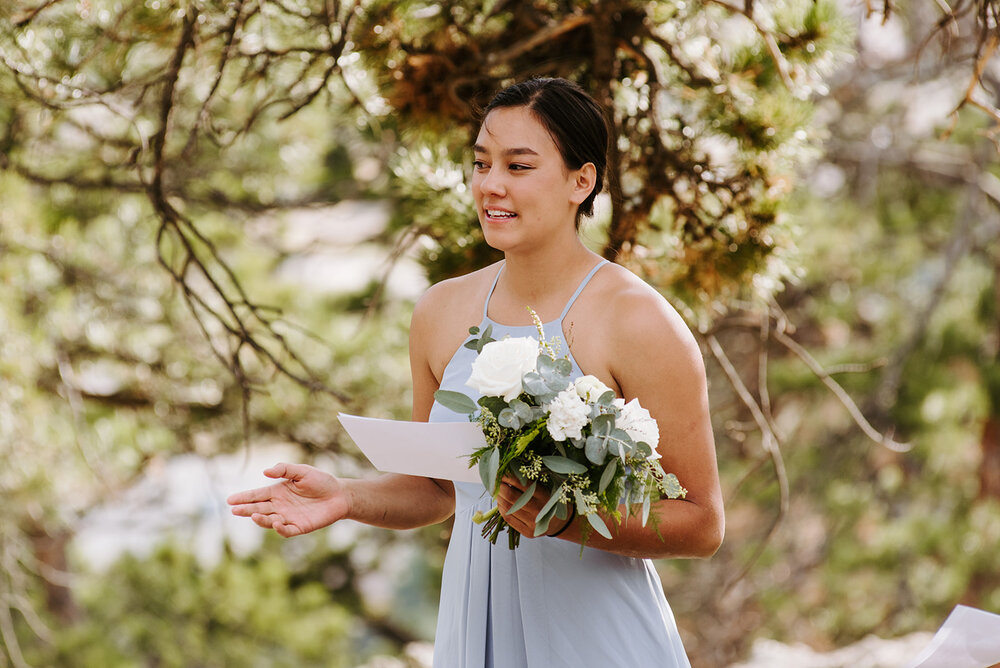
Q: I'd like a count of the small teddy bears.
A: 0